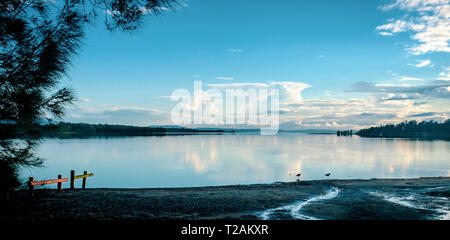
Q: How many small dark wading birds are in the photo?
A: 2